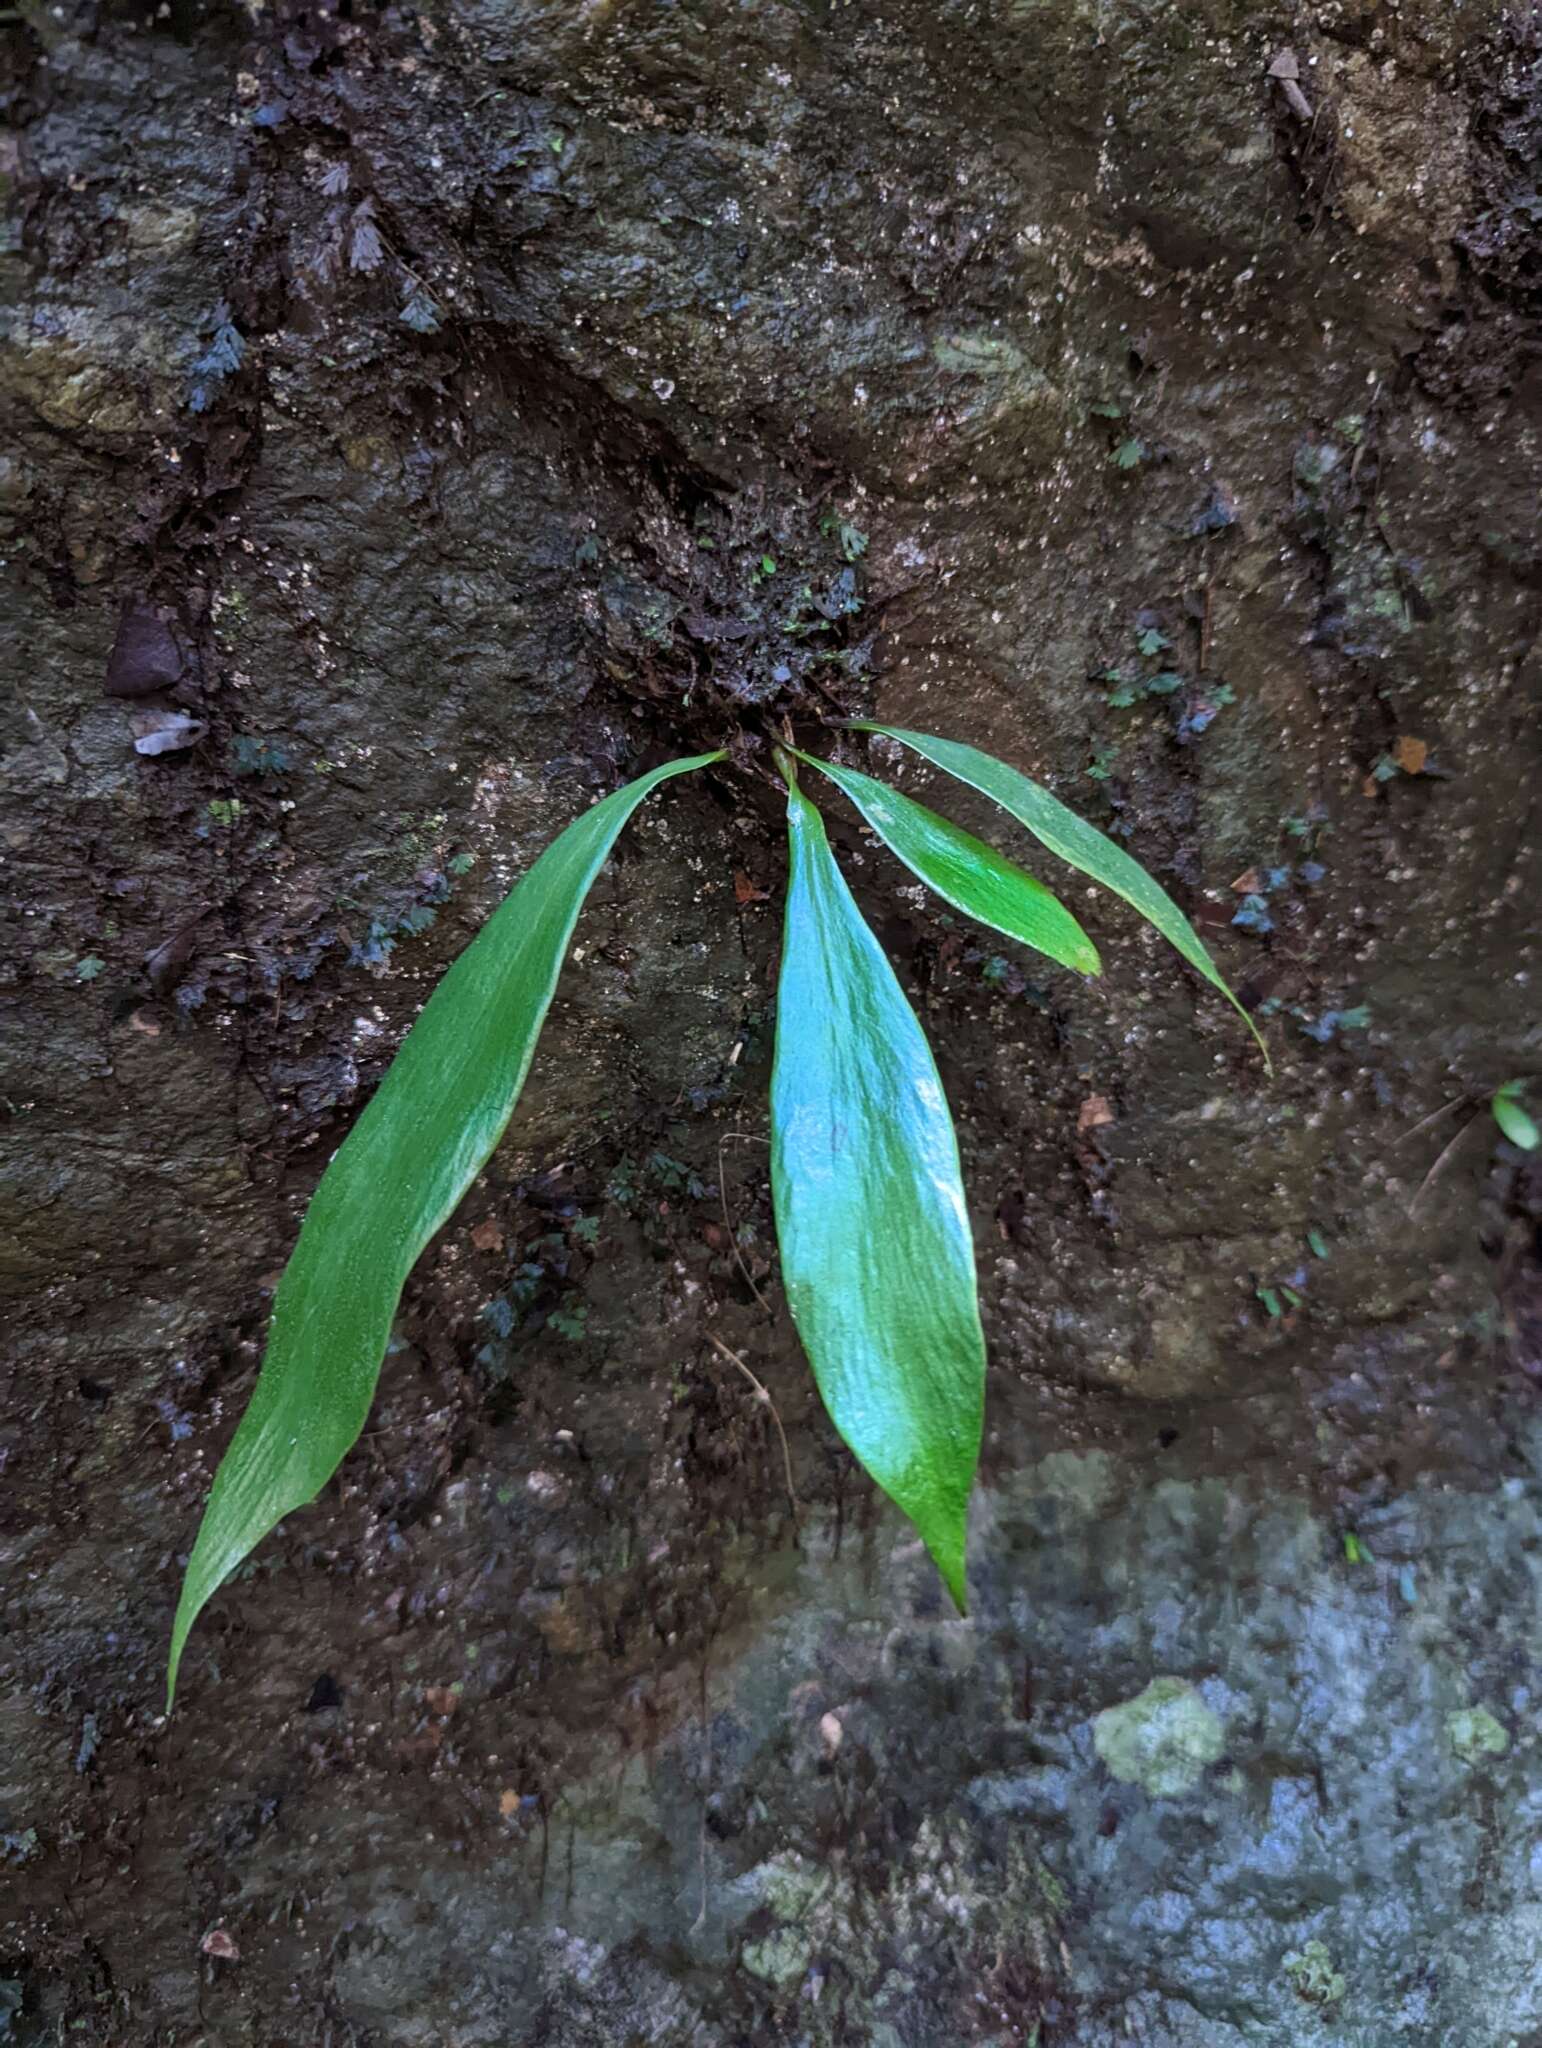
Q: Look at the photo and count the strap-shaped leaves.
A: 4